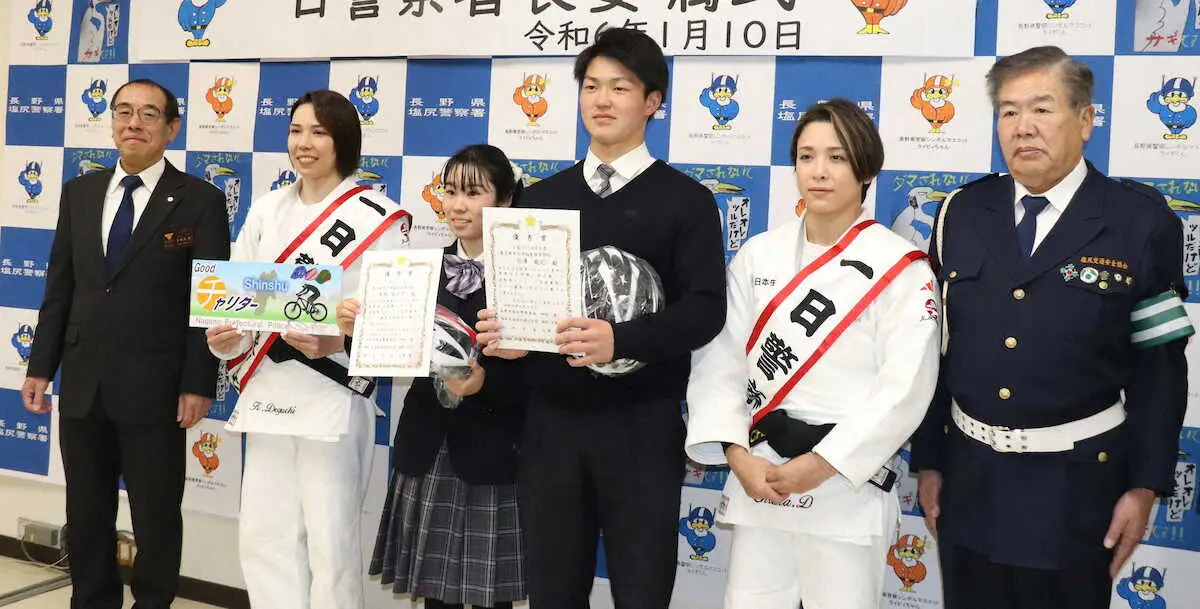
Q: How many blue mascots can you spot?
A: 12